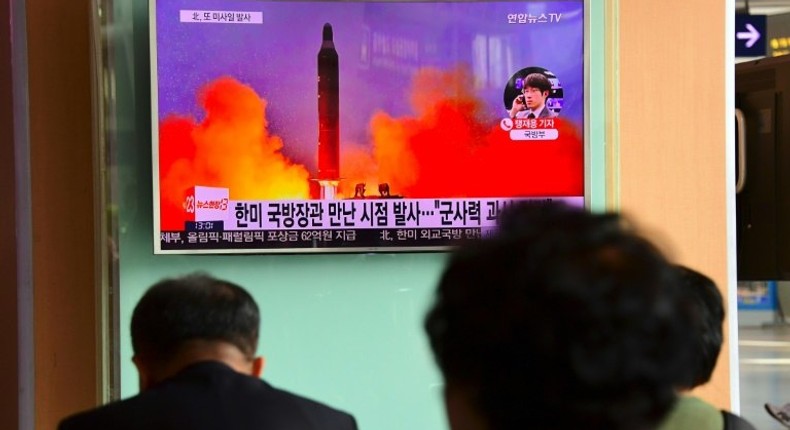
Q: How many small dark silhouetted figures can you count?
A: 2